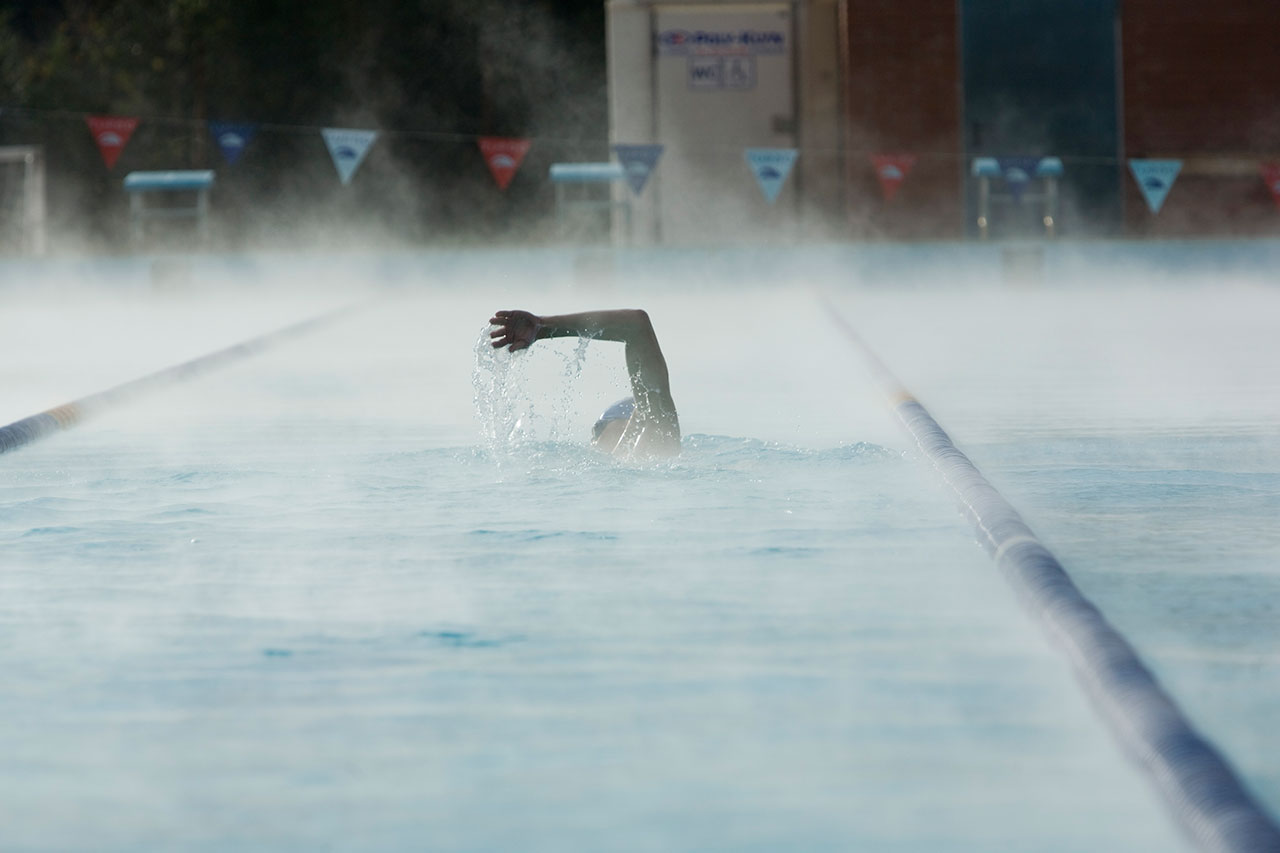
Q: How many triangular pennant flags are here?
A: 10